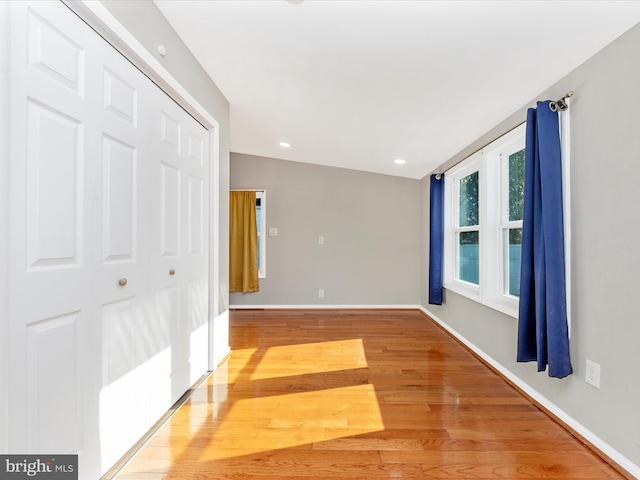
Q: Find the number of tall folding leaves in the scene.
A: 4